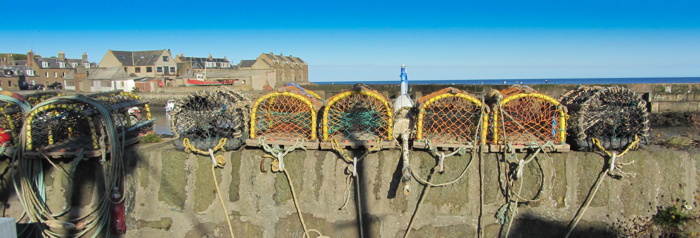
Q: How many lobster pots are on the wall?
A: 8